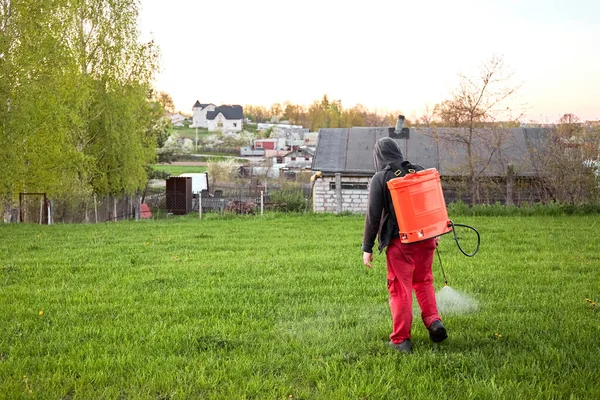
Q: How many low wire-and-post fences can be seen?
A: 1